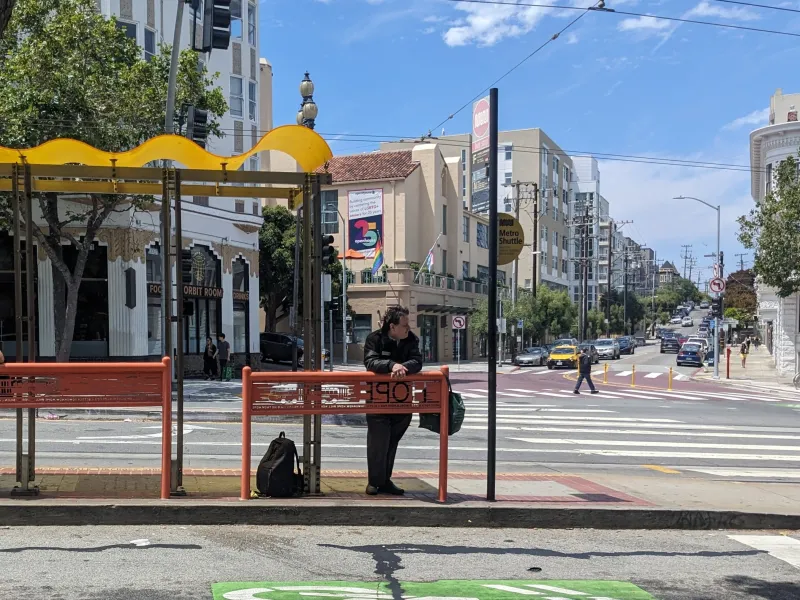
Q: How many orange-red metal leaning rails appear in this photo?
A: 2